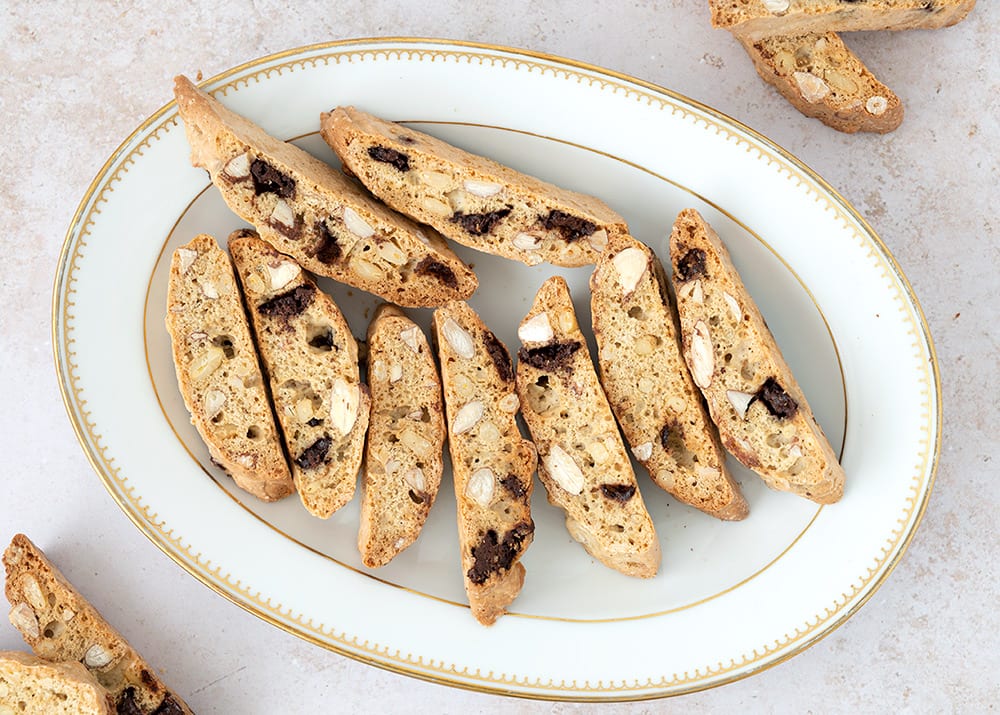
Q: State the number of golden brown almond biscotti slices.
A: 13